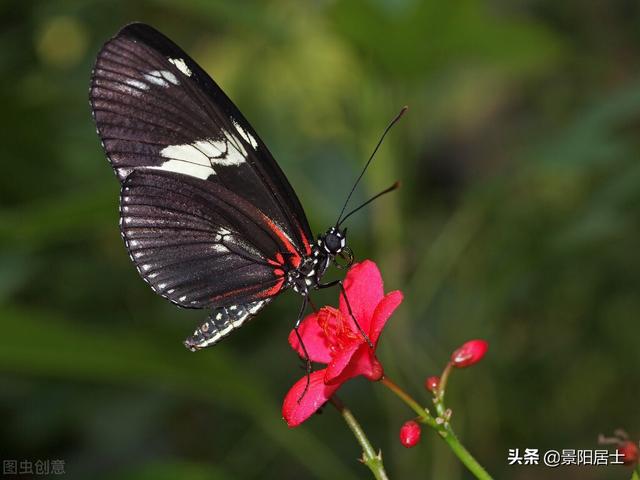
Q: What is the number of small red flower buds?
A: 3